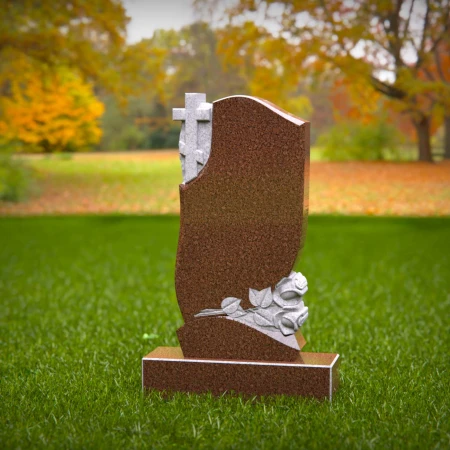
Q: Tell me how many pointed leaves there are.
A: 5